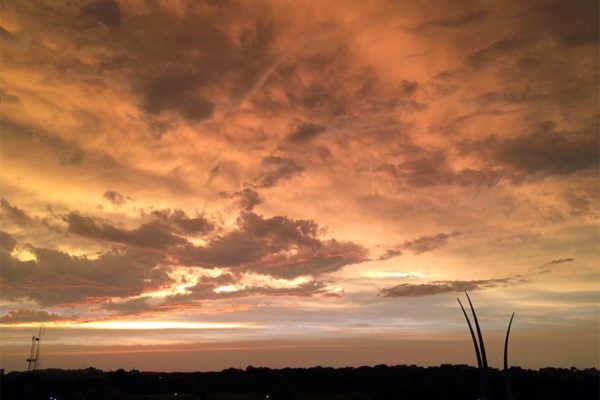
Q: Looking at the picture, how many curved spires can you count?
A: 3